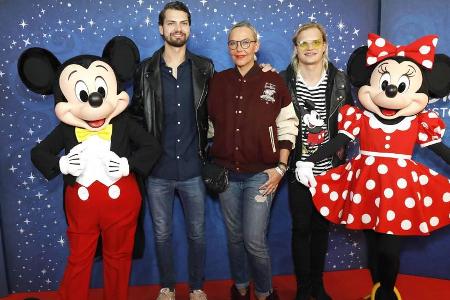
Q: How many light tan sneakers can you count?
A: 2